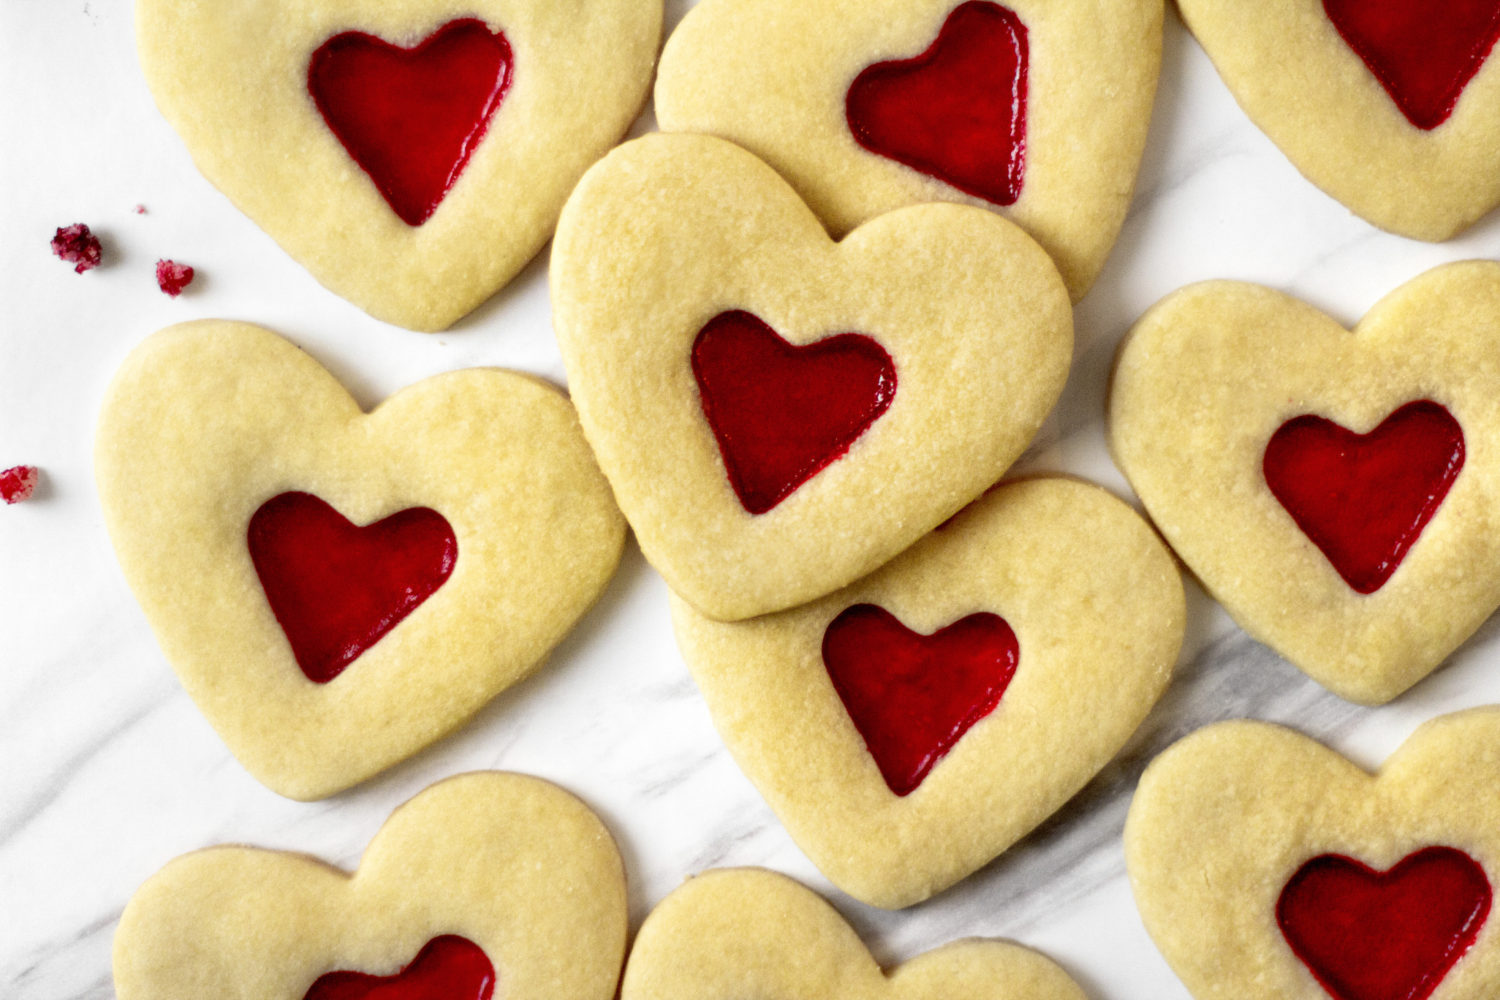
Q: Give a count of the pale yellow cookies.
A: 10